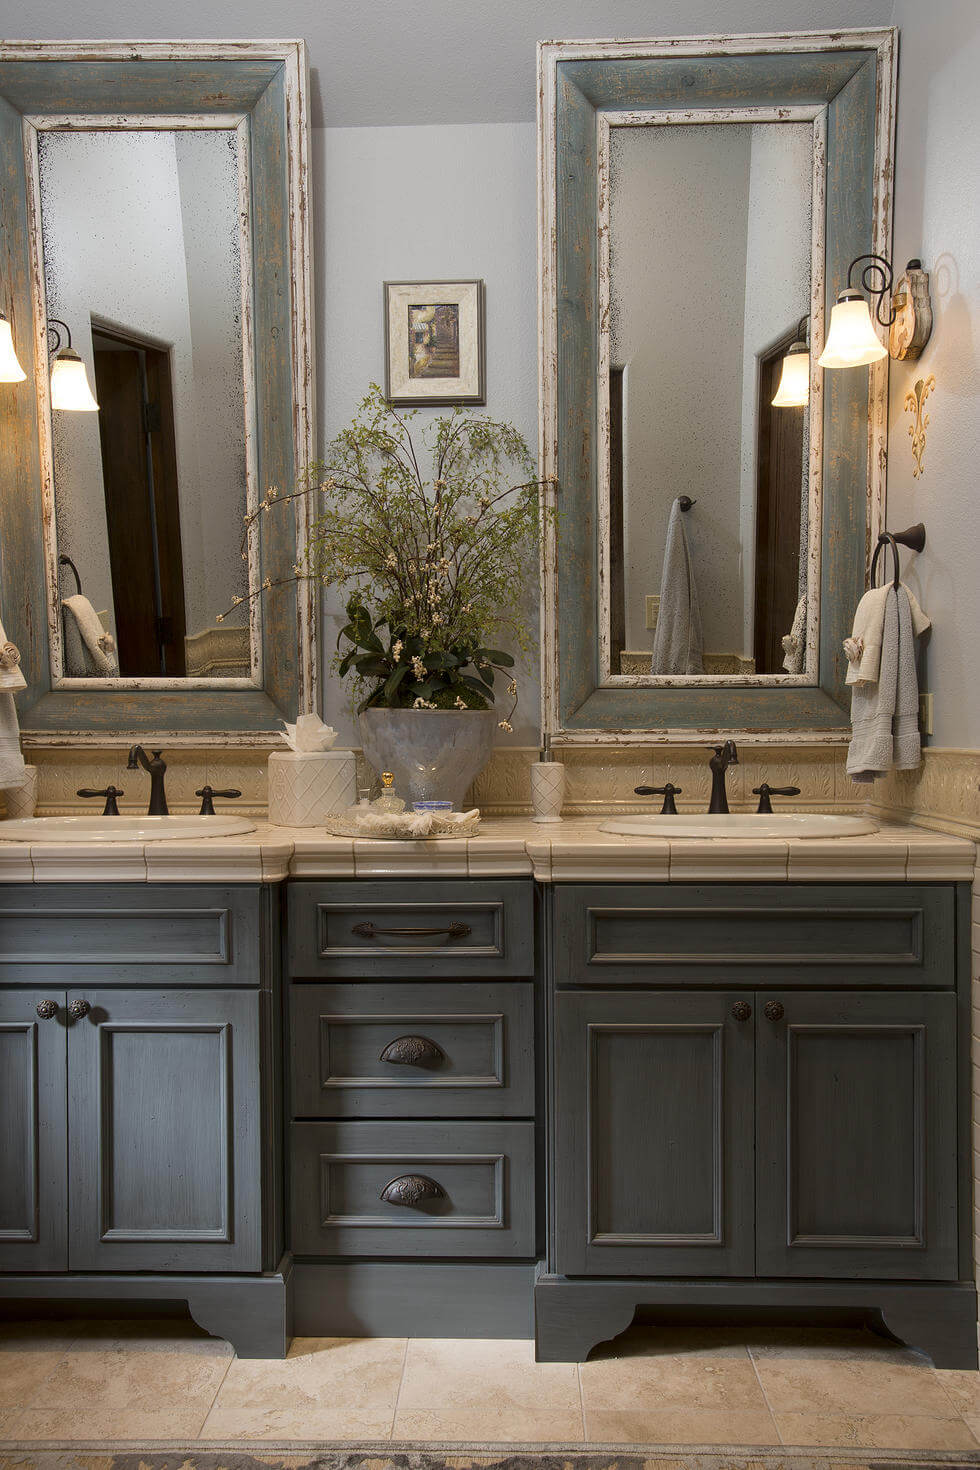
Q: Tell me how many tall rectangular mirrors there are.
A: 2